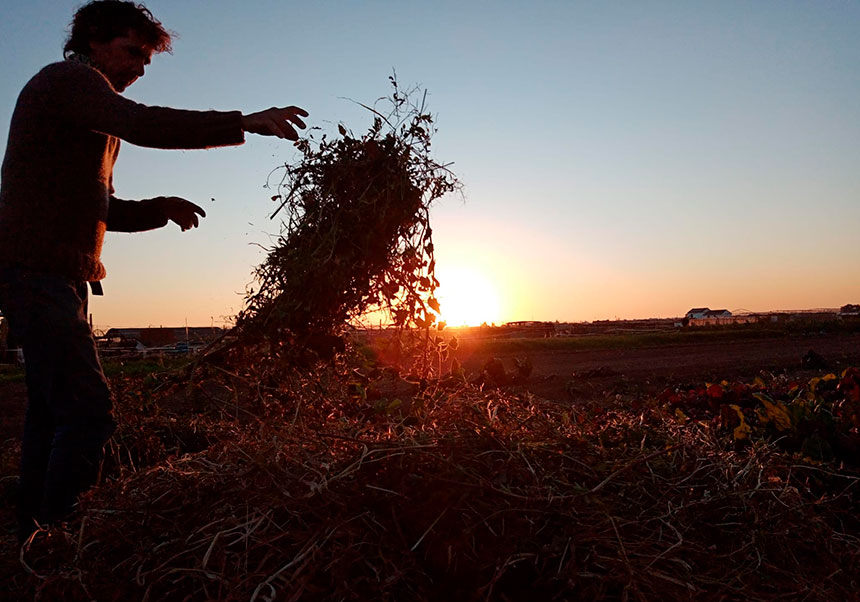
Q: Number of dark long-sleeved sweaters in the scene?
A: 1